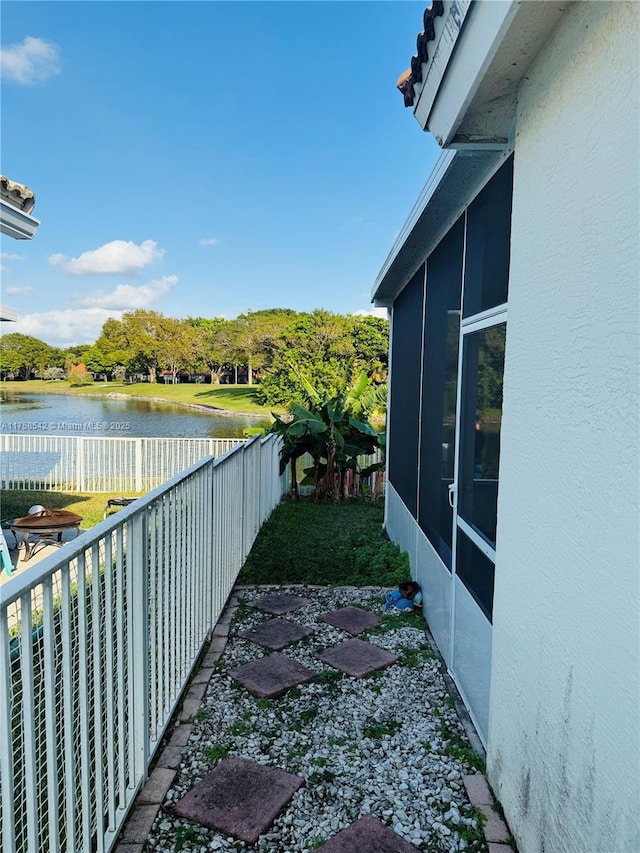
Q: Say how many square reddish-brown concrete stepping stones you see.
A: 7